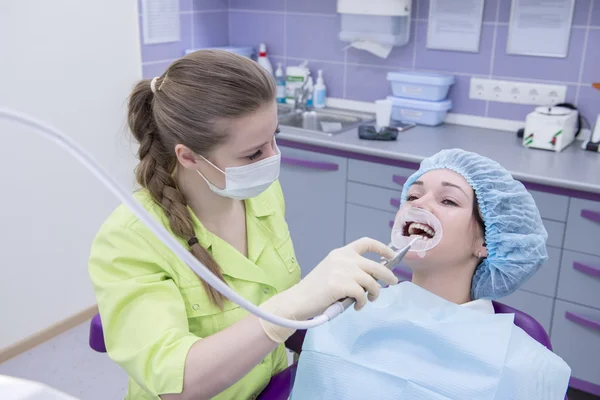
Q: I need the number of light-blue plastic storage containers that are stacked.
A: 2